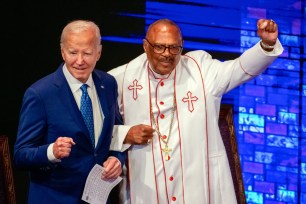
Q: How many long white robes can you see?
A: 1